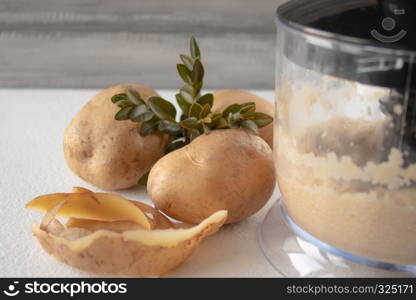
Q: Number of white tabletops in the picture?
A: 1